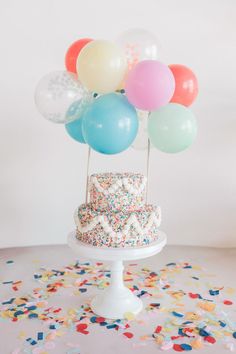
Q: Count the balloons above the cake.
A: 10